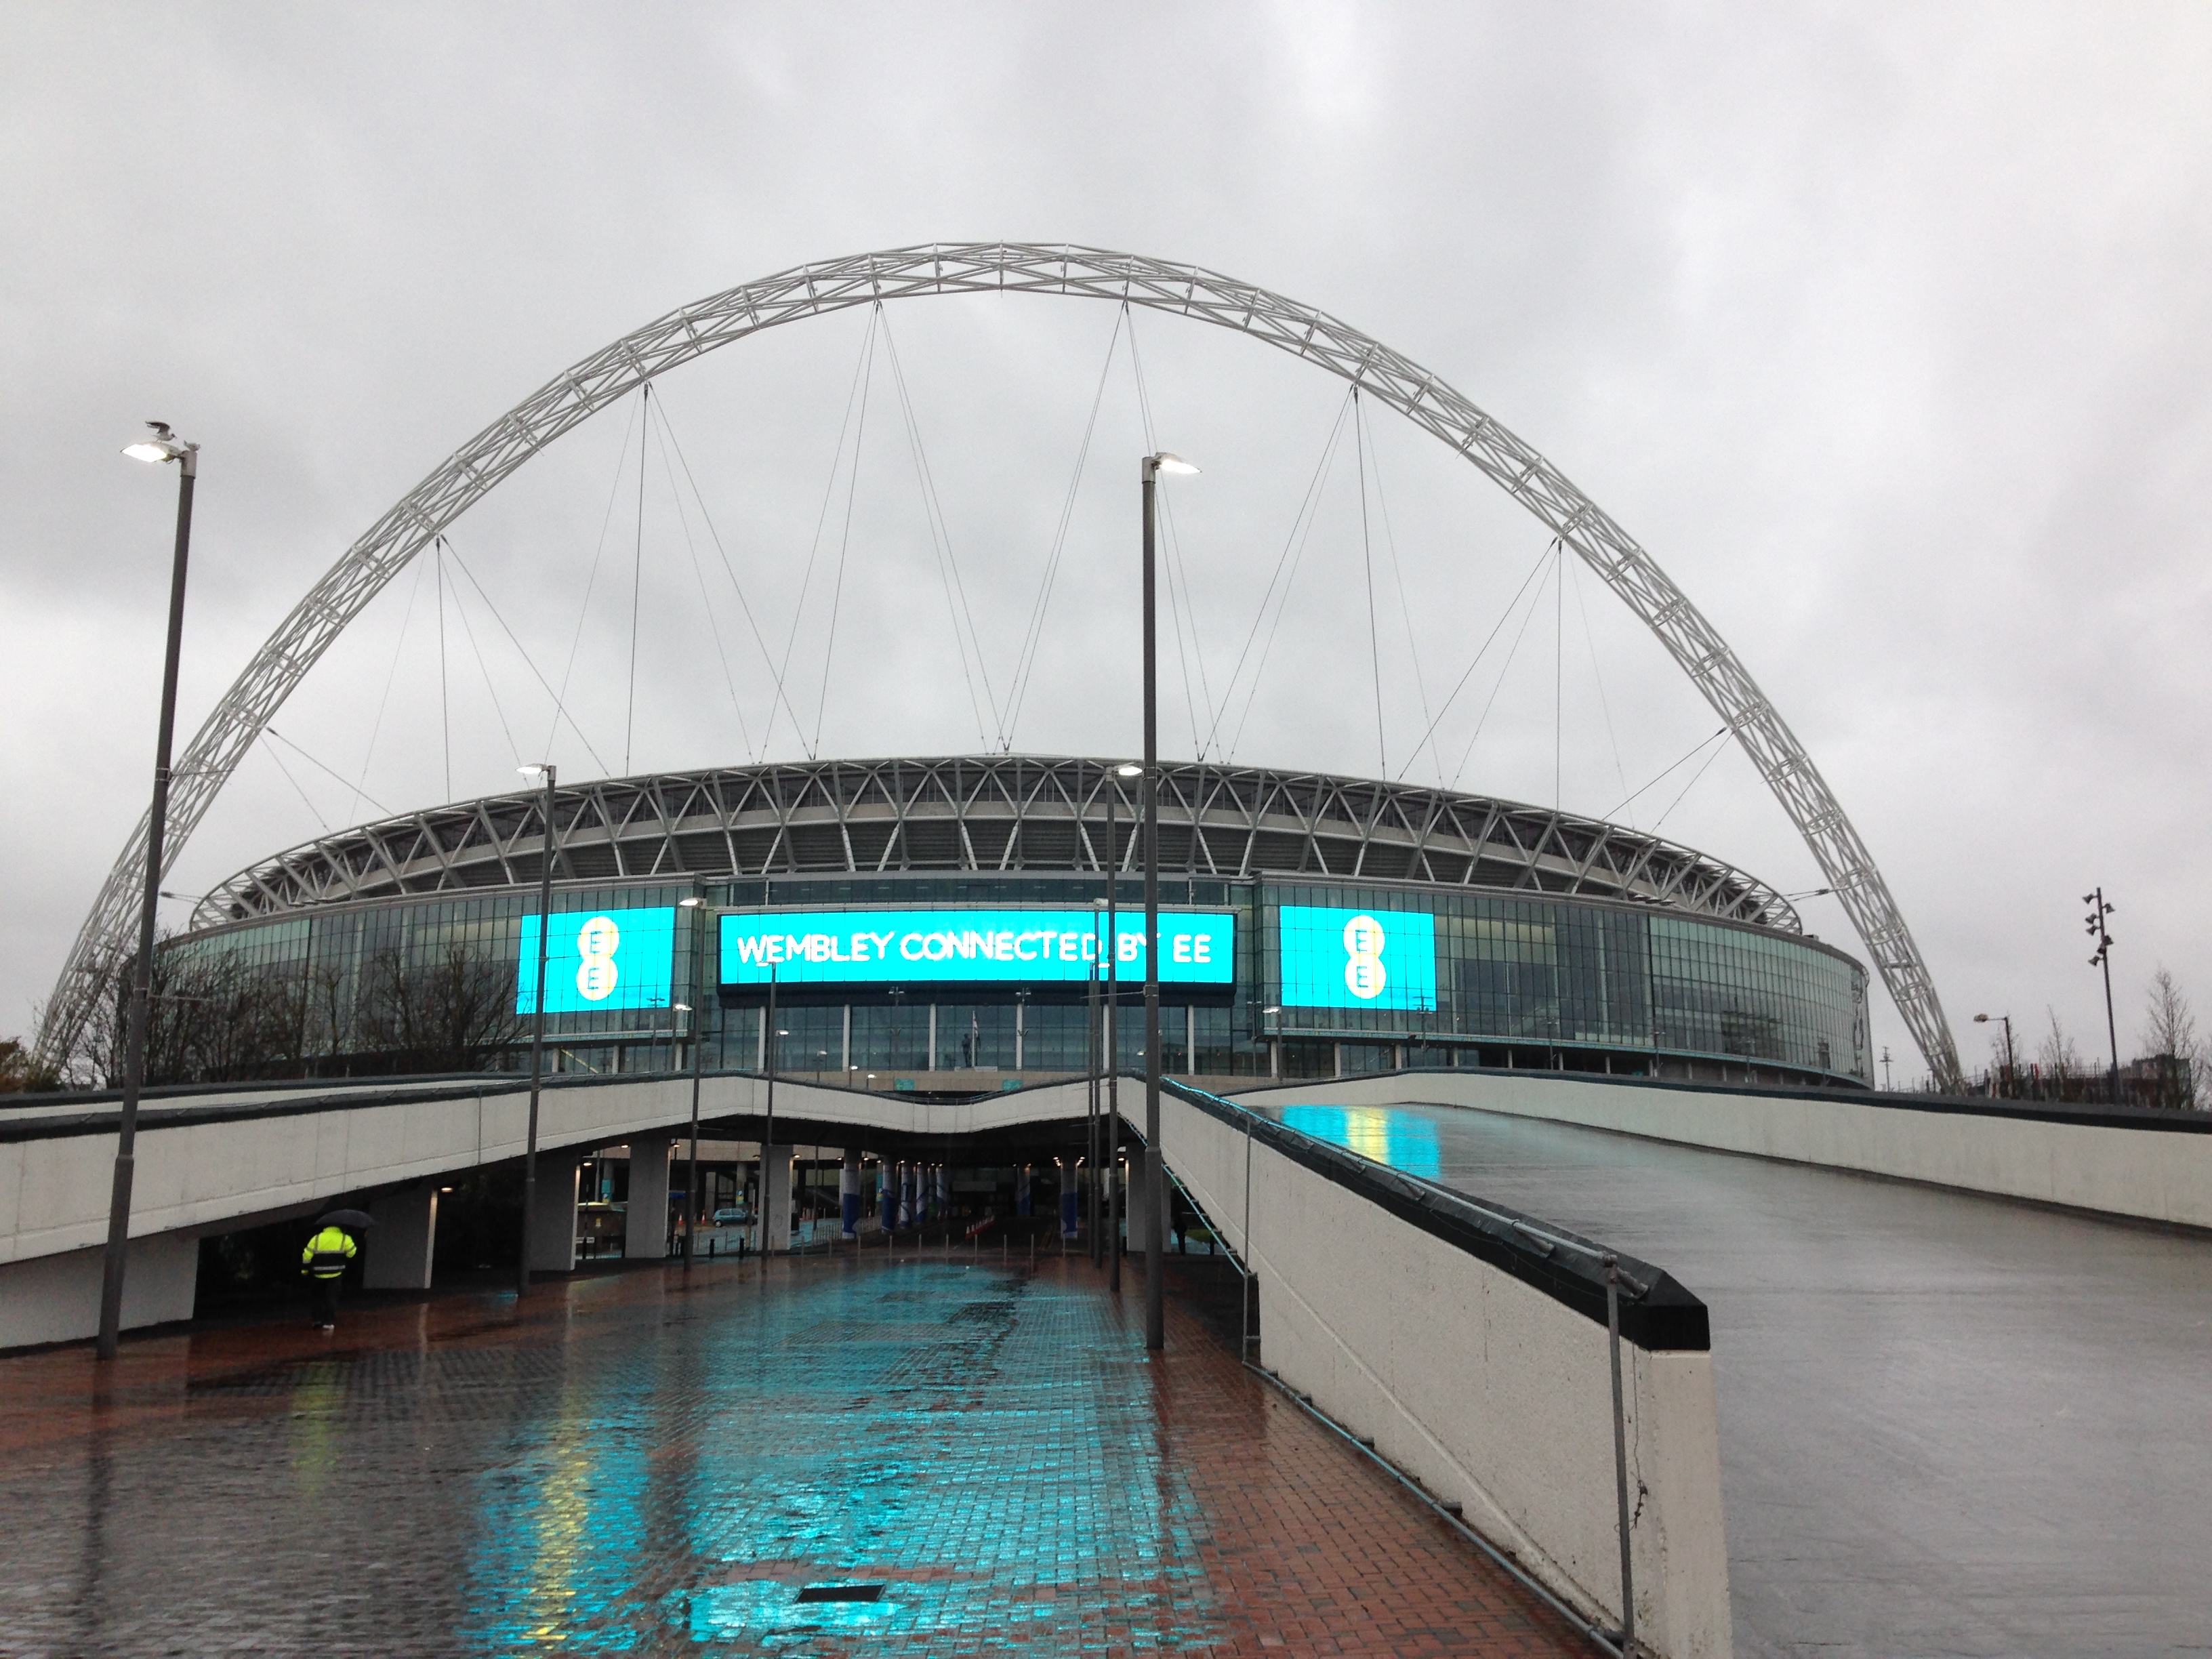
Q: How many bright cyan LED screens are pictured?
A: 3